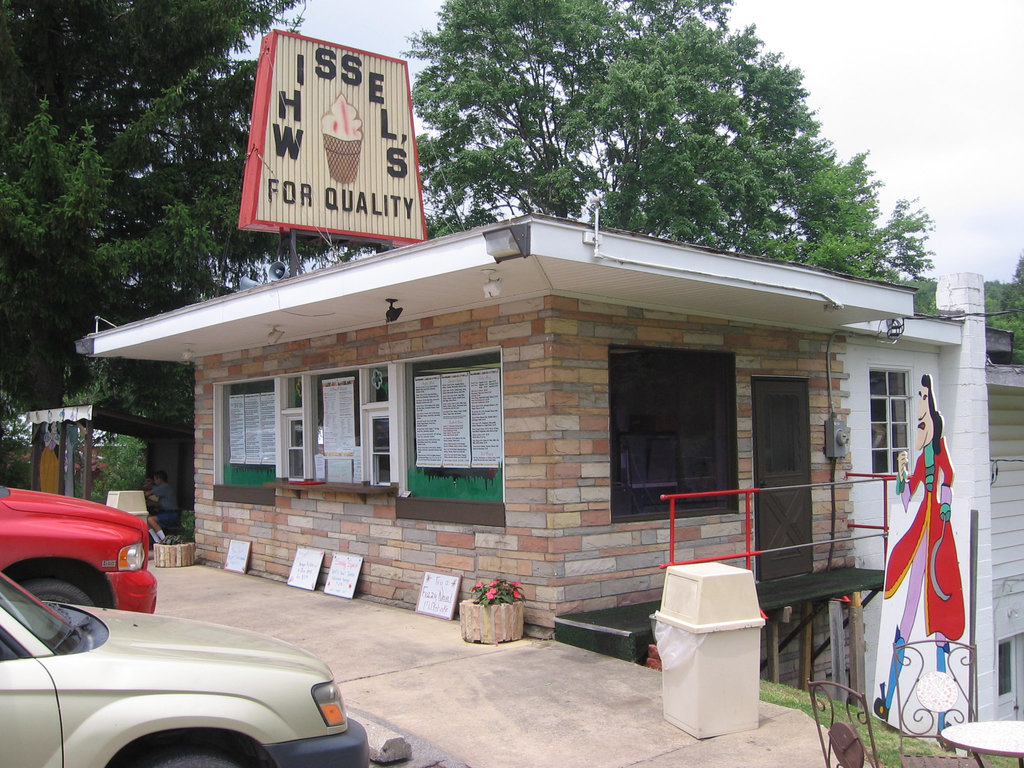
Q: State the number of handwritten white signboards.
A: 4